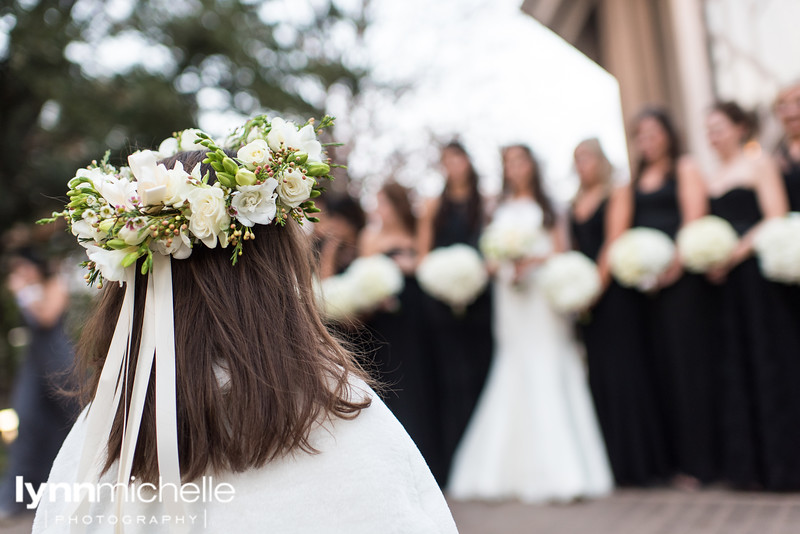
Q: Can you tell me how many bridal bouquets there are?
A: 8